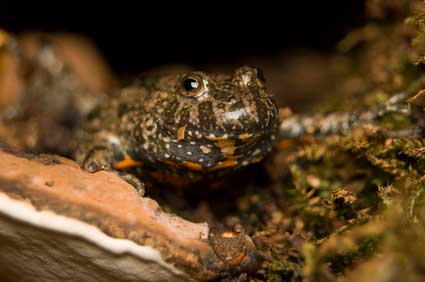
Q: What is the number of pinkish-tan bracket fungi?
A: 1